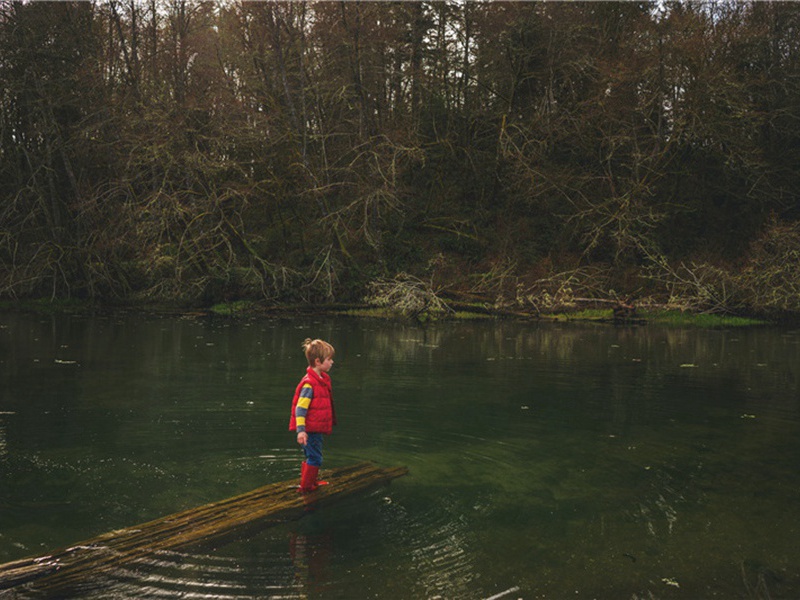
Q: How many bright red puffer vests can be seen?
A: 1